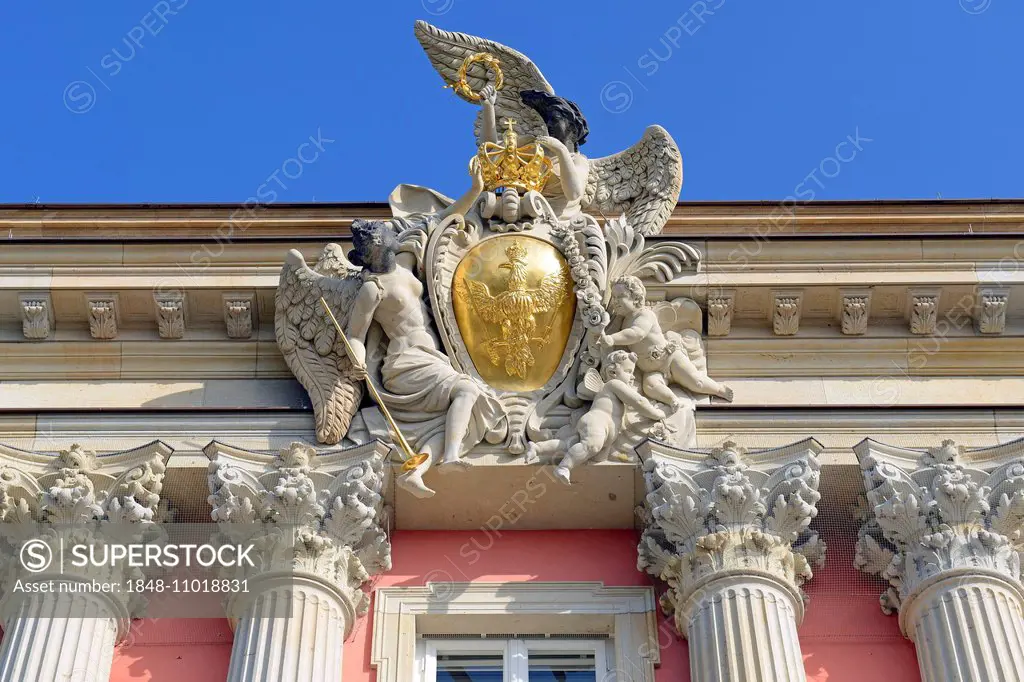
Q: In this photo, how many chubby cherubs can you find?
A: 2